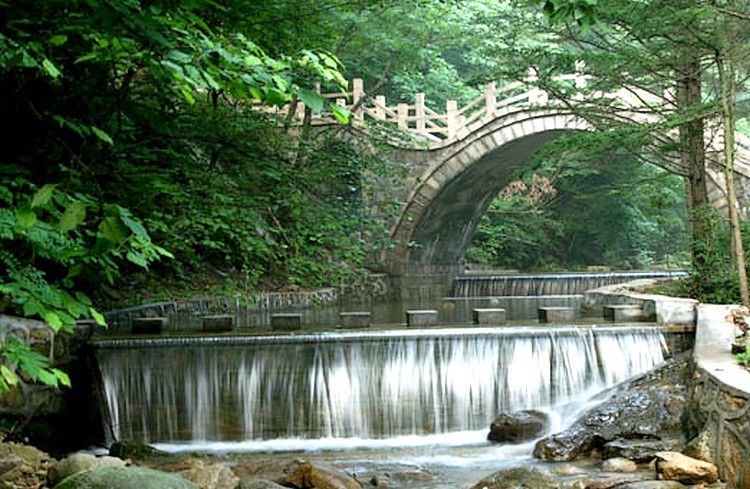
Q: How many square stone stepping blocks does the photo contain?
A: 8